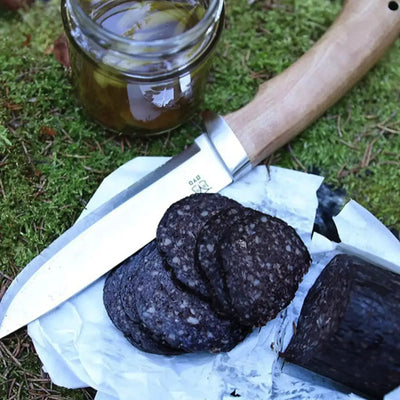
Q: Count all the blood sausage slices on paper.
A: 6